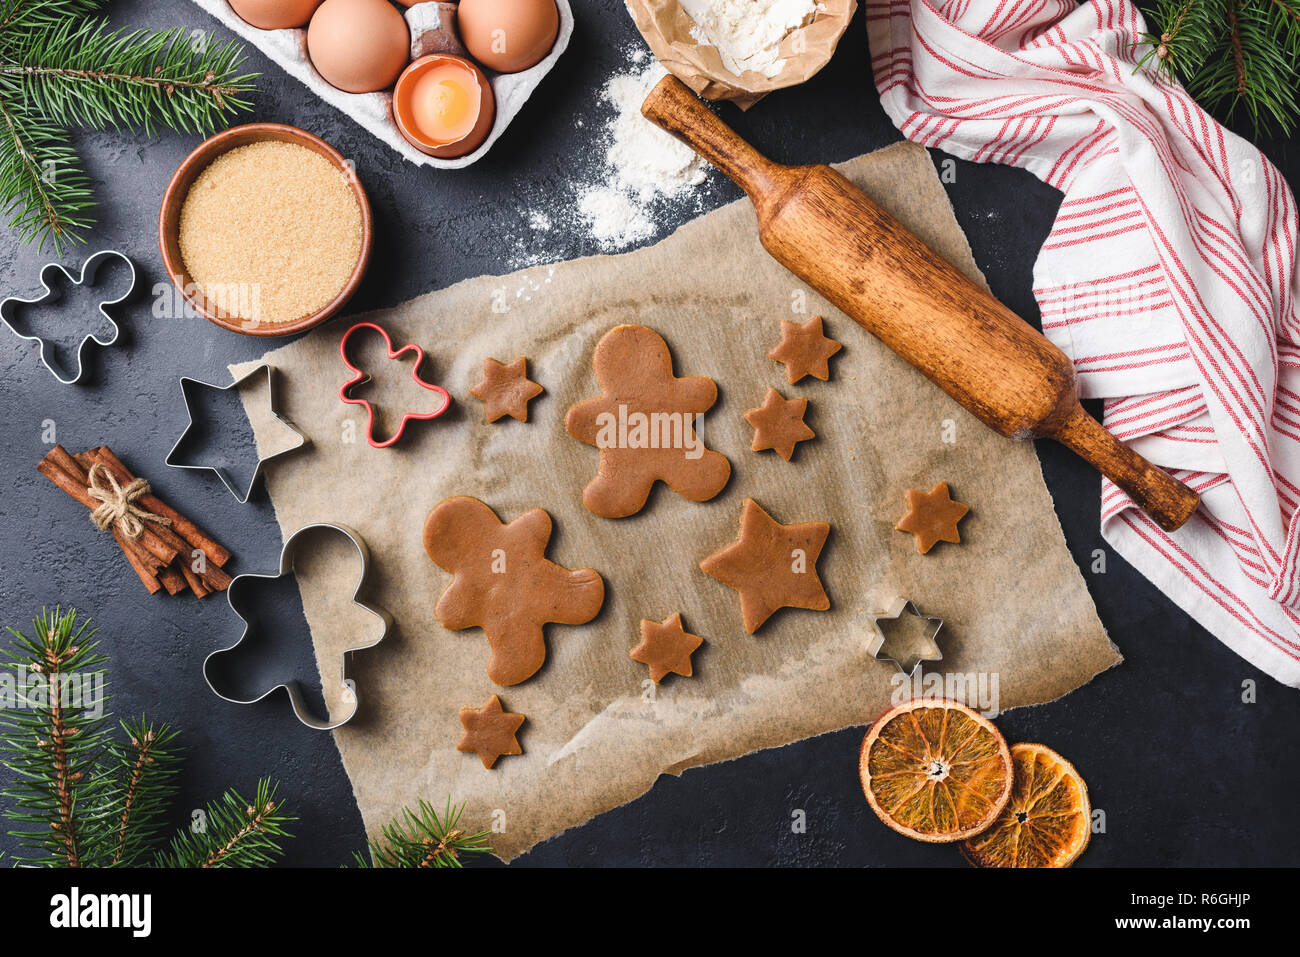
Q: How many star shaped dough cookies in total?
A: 7